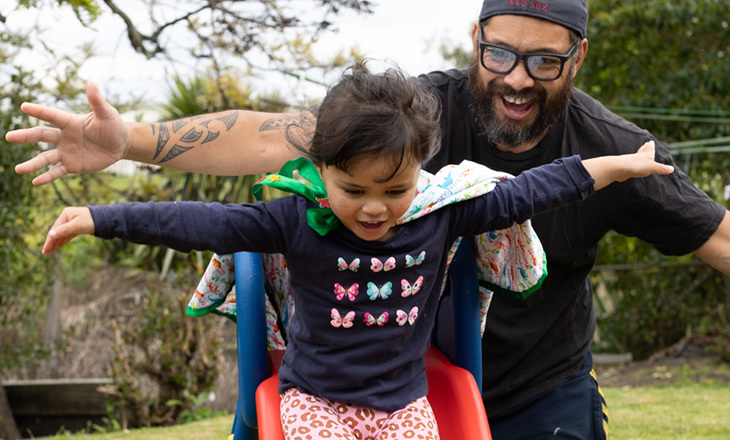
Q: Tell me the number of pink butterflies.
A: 6